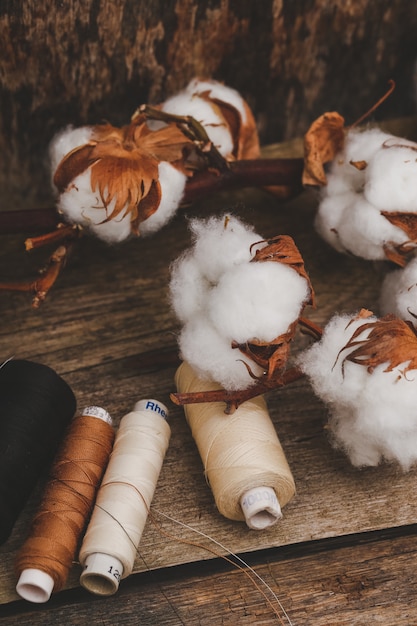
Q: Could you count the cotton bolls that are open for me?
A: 6